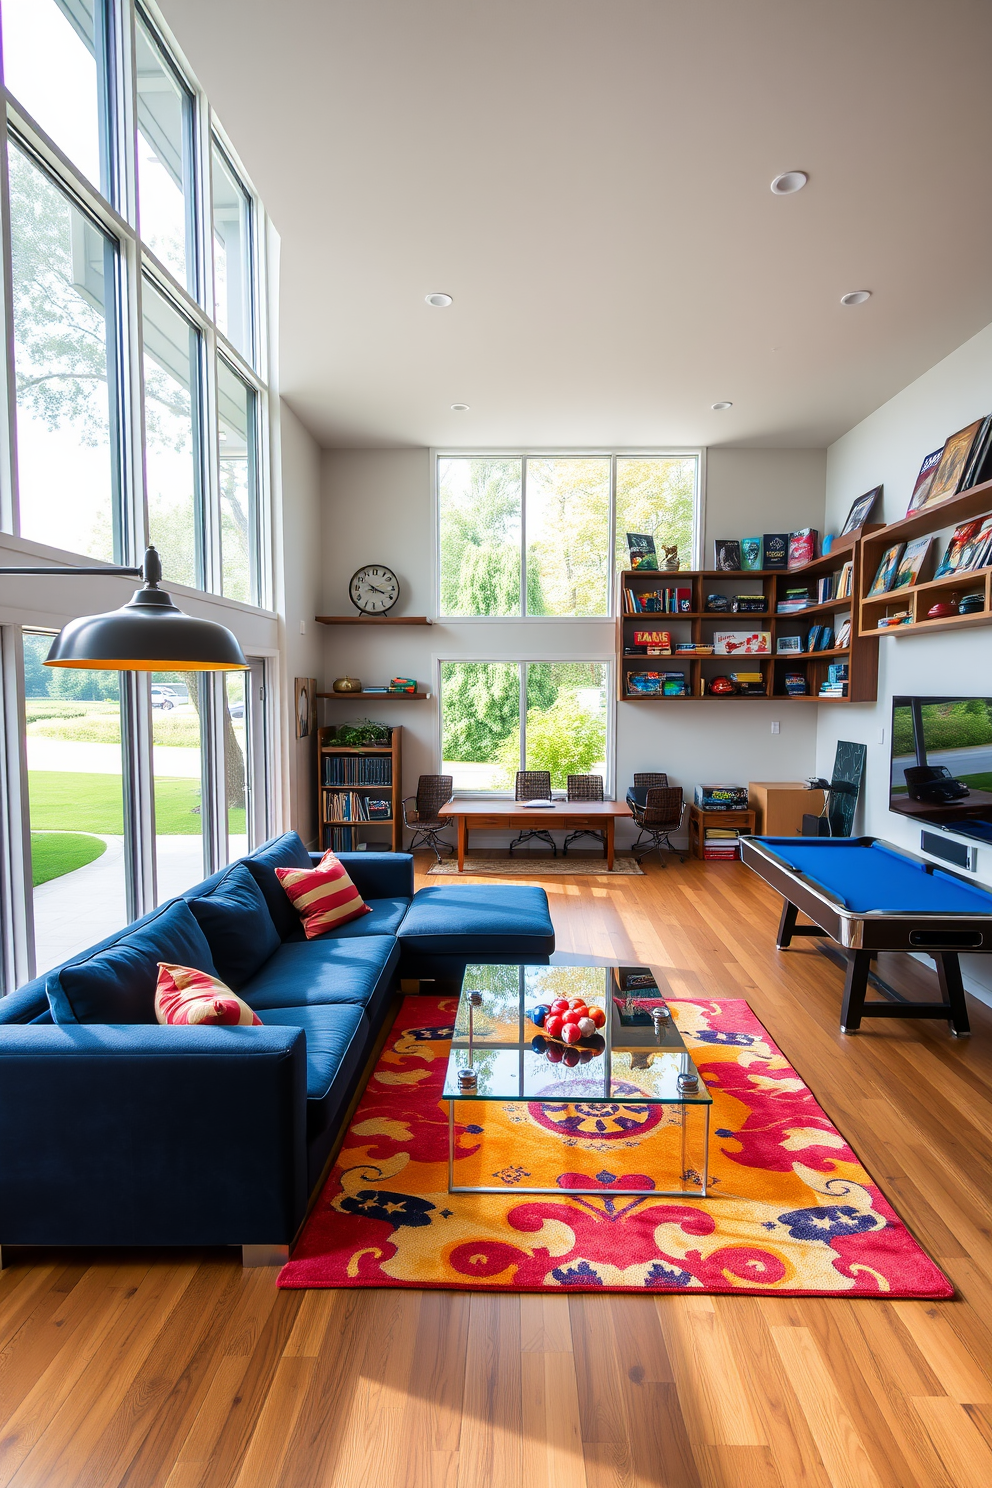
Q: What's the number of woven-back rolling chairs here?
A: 5